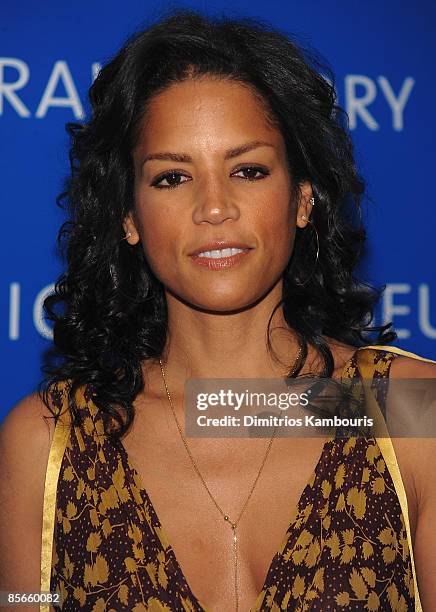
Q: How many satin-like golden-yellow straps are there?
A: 2